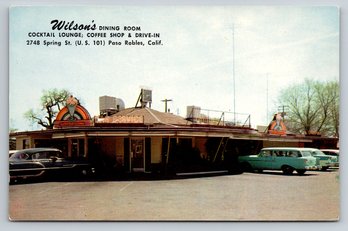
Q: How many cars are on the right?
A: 3